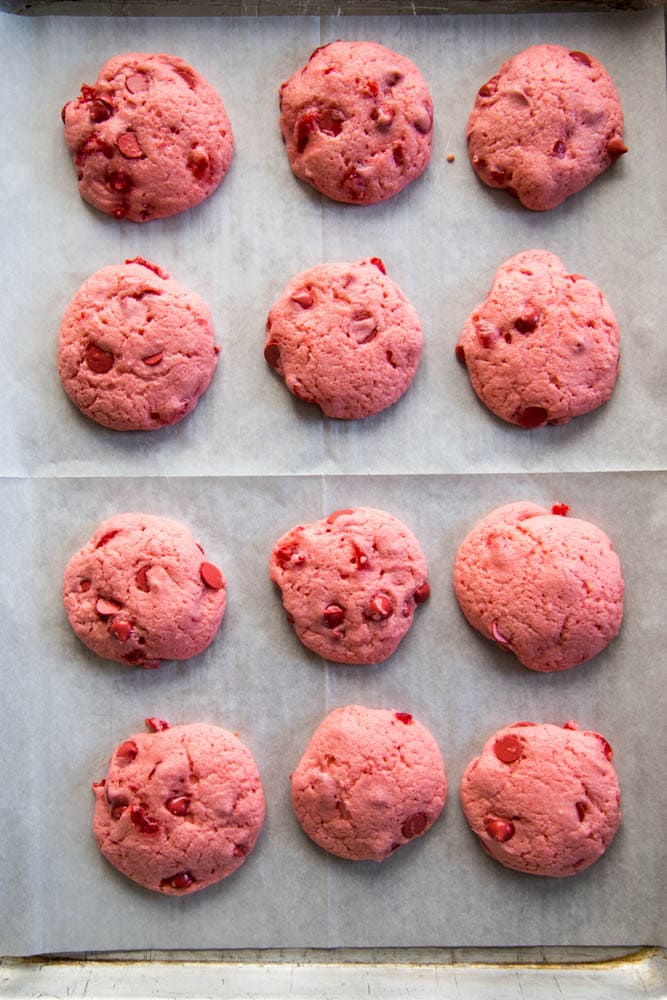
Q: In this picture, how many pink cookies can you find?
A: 12